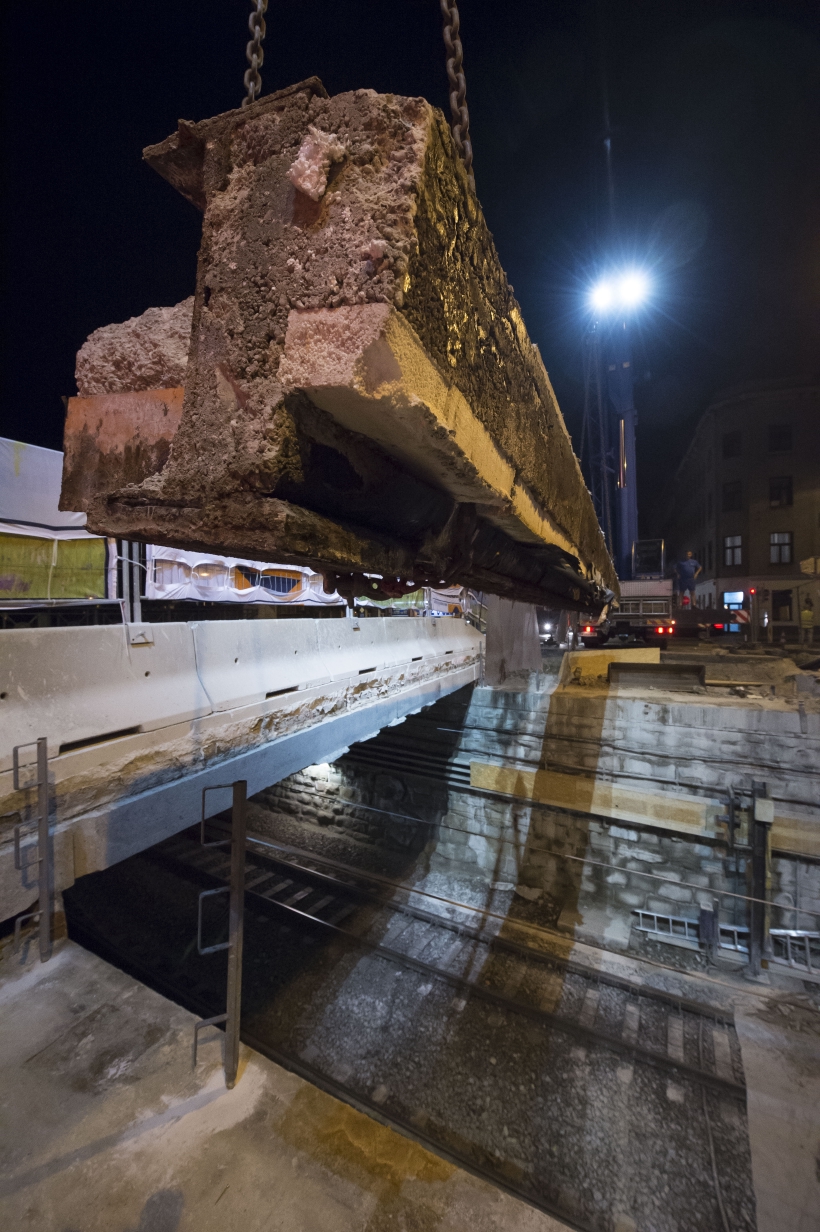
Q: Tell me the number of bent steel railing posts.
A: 2